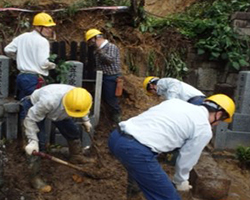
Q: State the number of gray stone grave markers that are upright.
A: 3